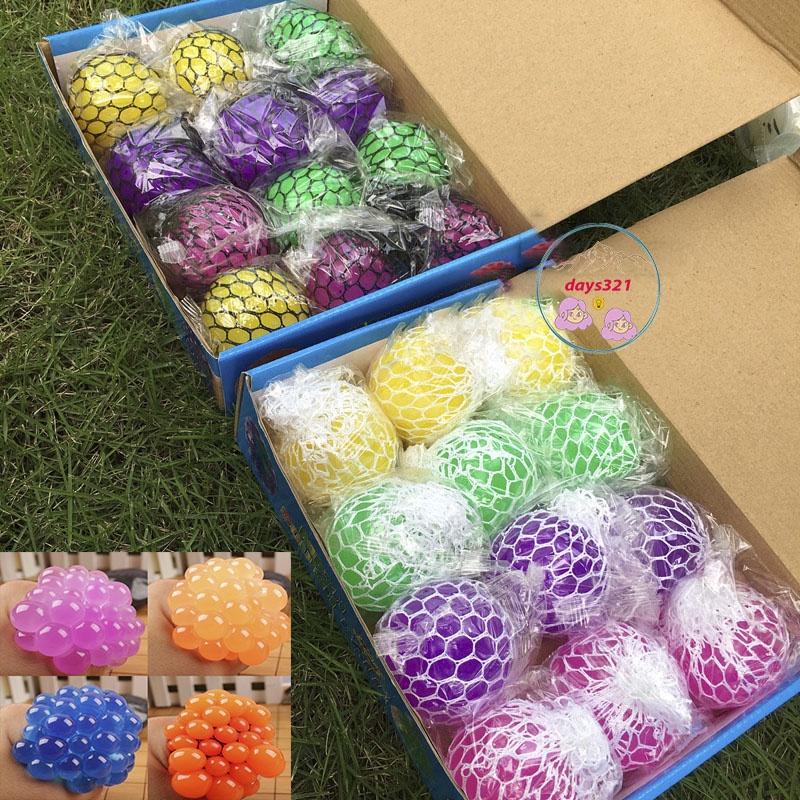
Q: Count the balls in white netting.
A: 12